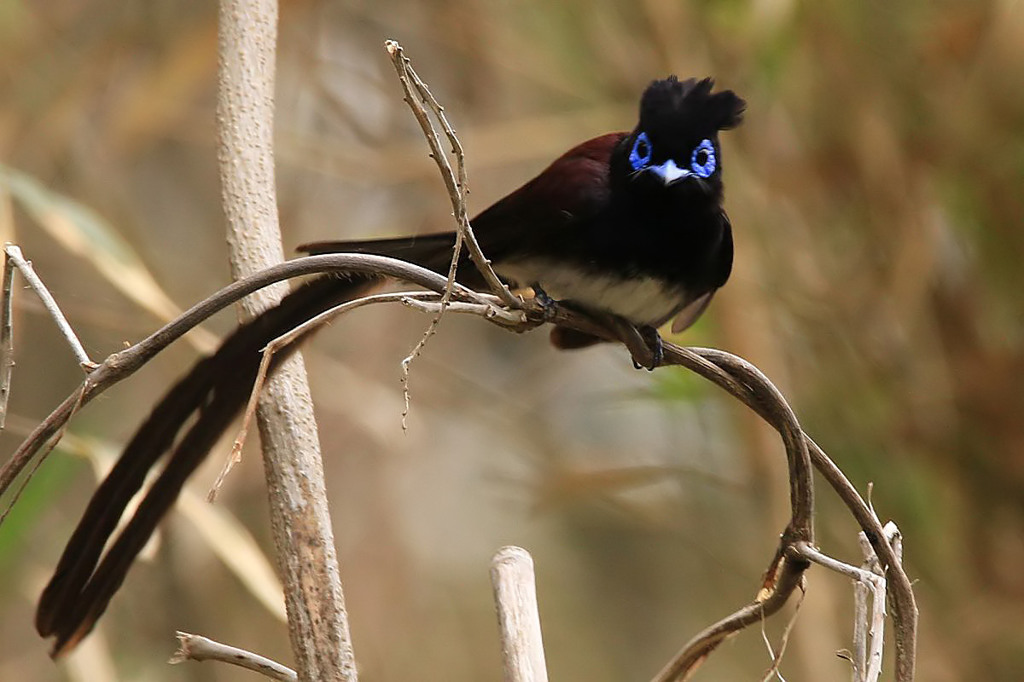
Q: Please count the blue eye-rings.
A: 2